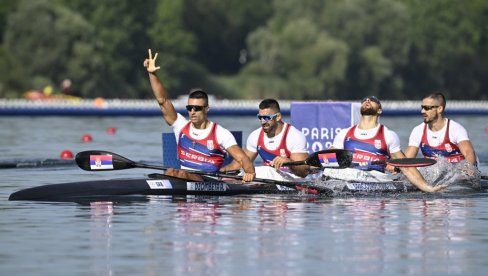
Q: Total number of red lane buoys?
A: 3